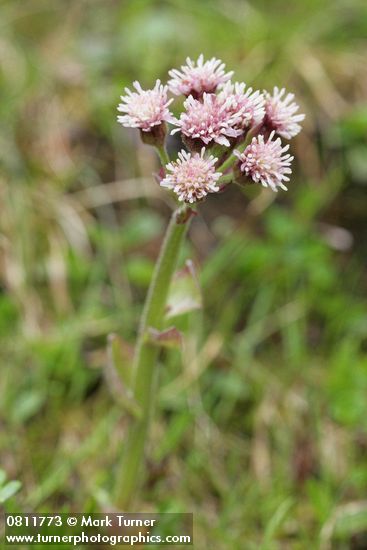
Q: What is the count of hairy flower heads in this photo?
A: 7